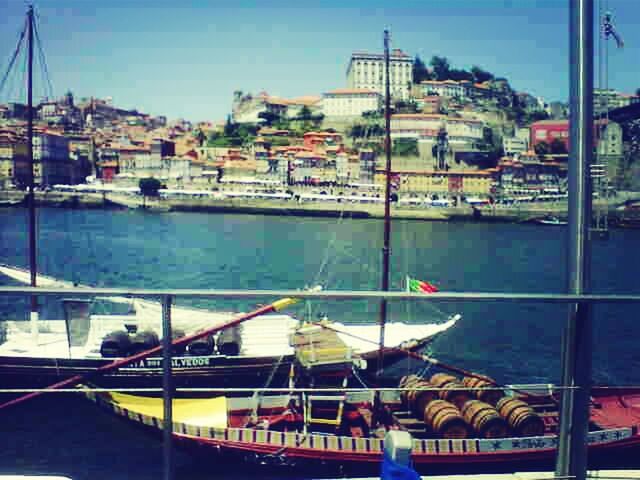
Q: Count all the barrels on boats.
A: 11